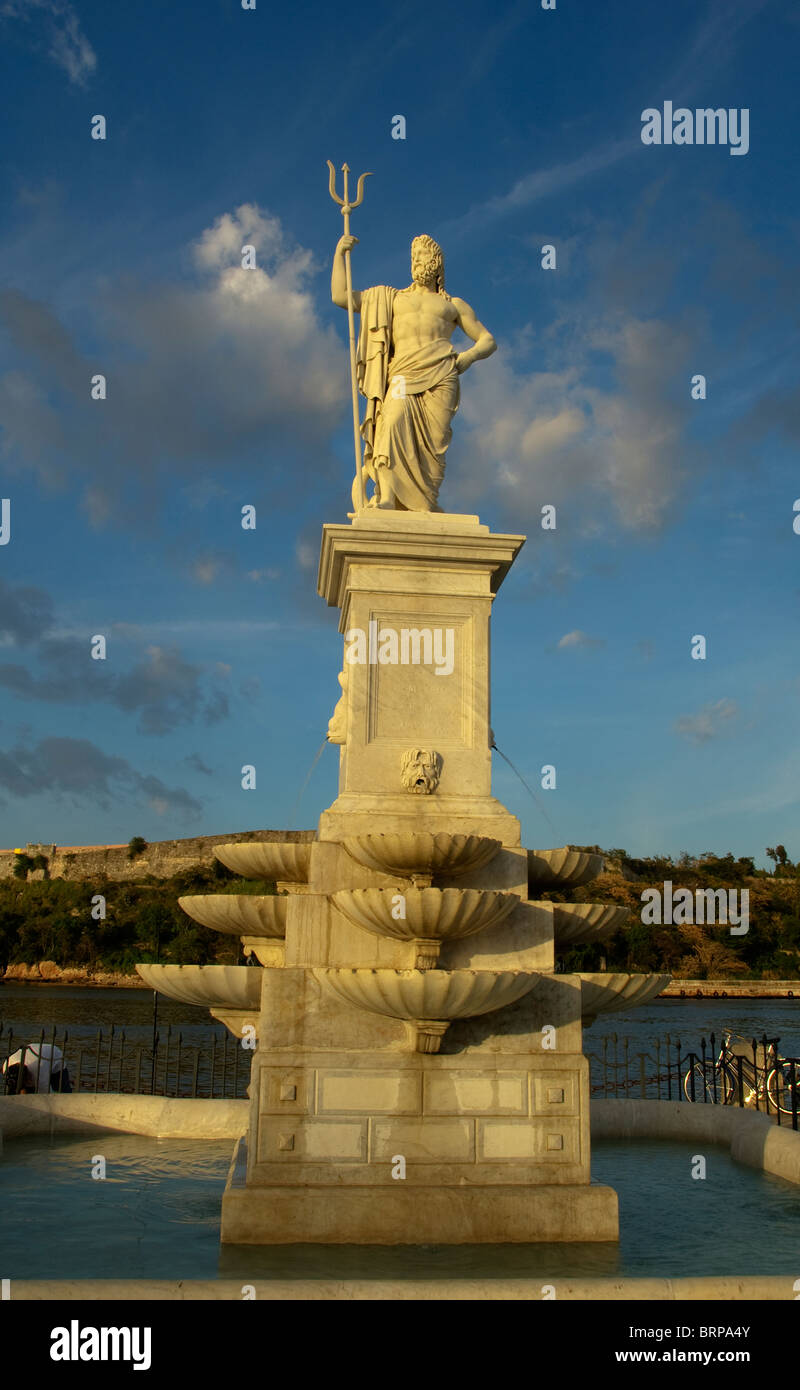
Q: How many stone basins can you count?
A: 9